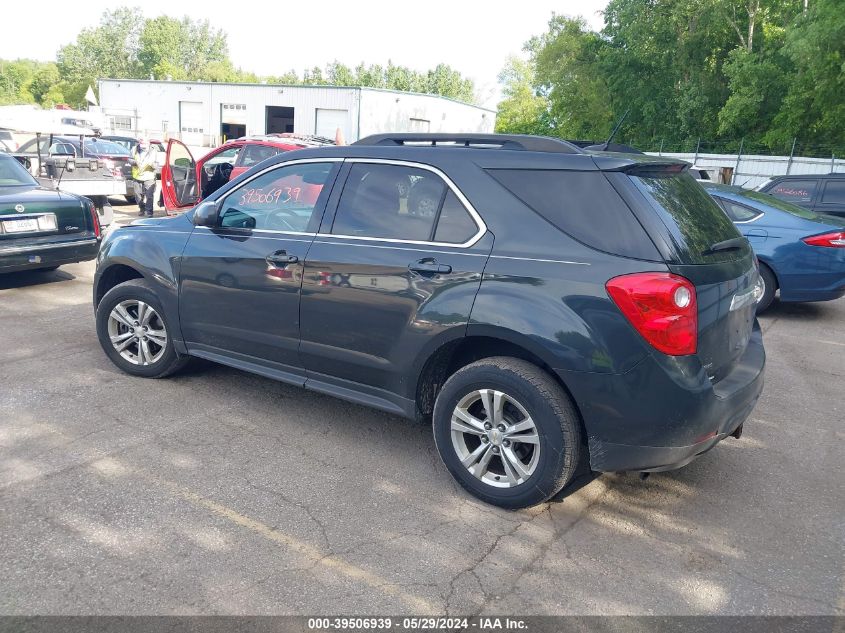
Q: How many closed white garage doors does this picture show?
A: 2